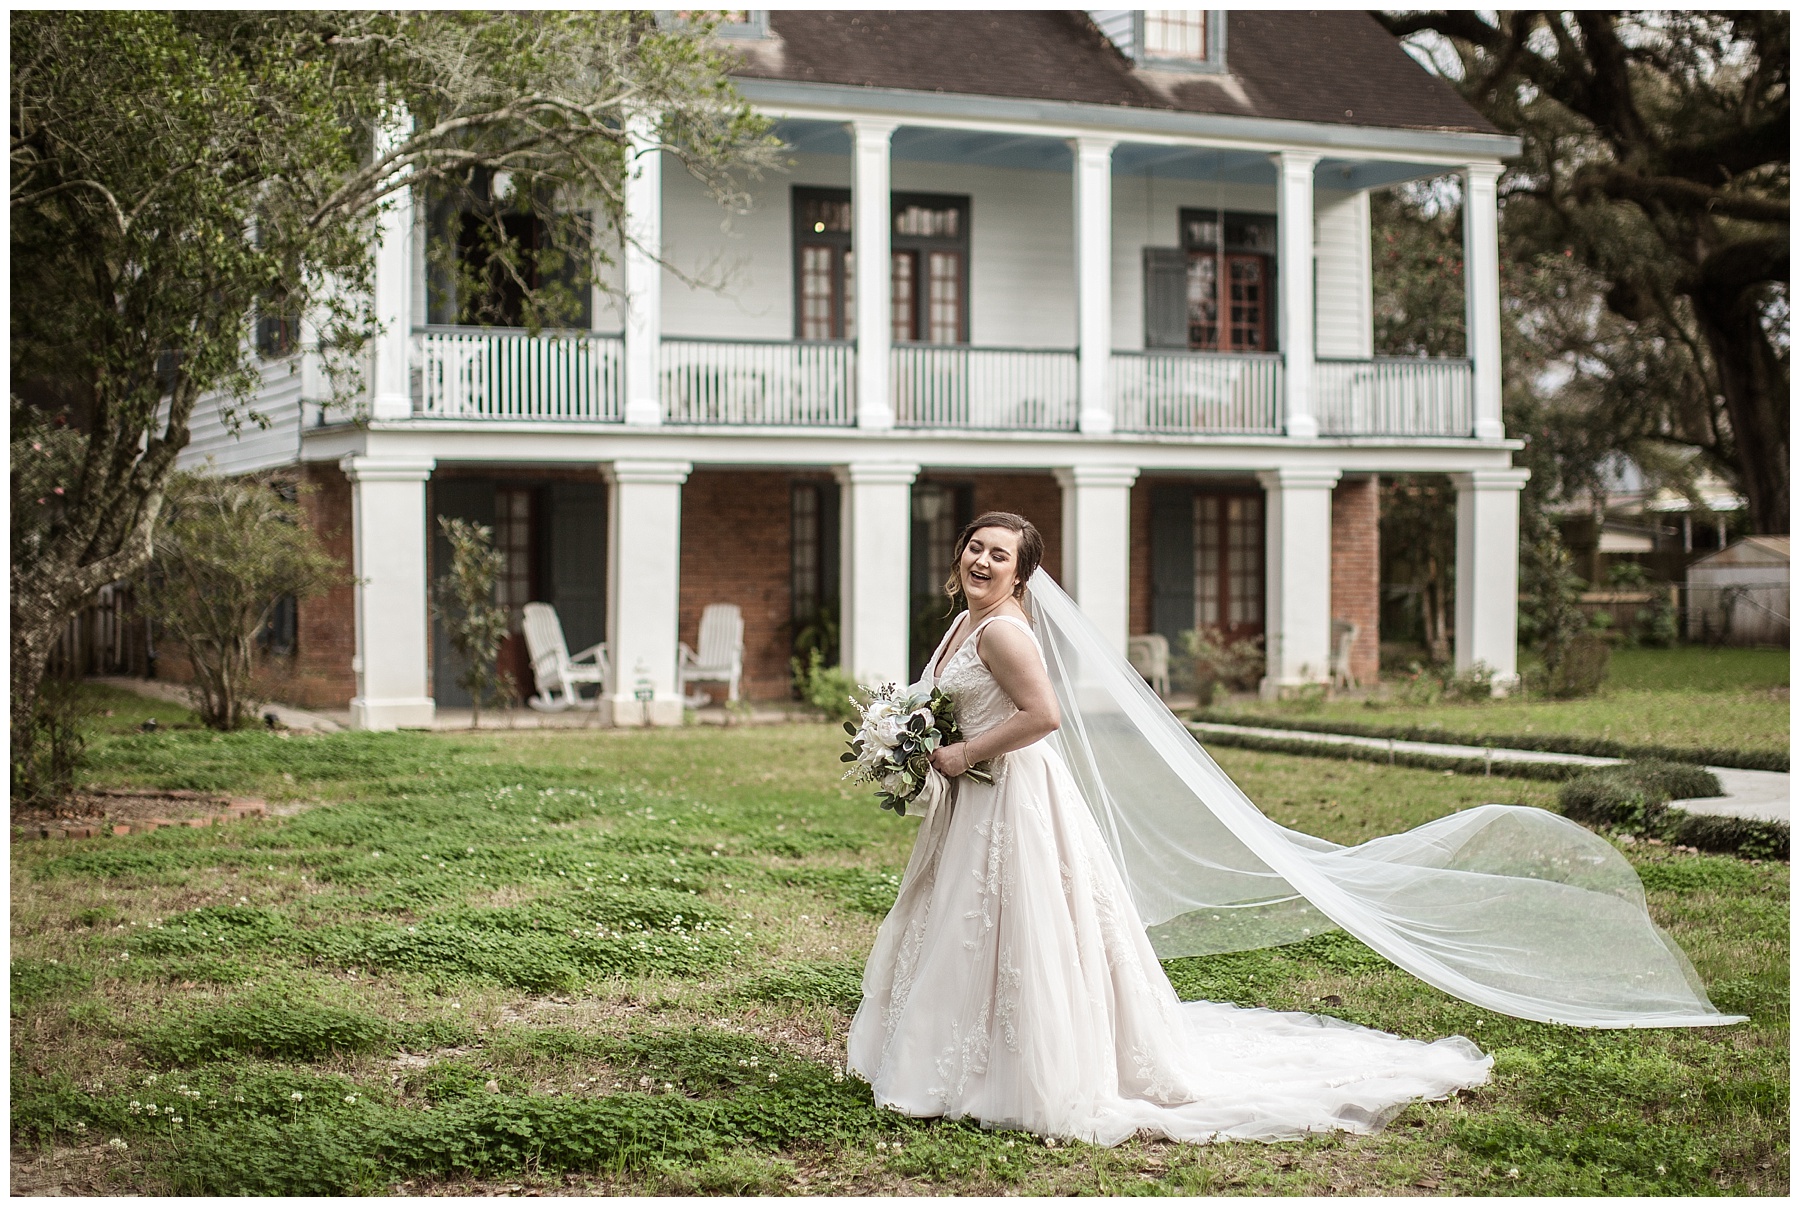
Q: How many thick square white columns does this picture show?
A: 6